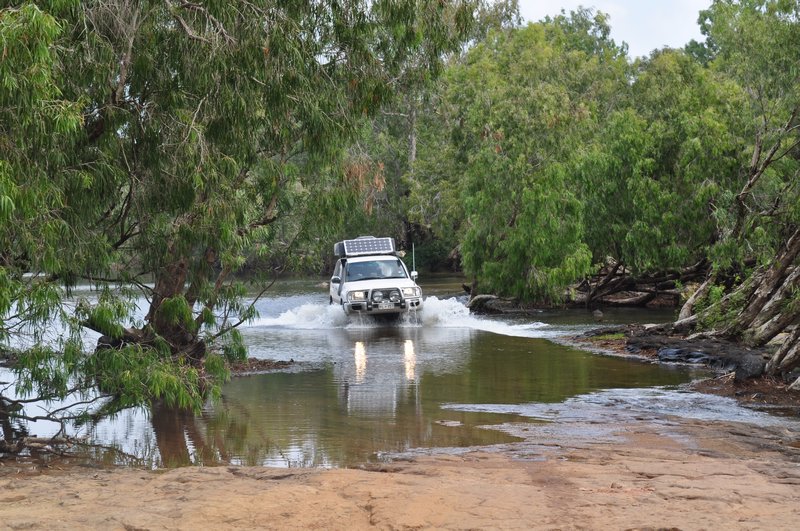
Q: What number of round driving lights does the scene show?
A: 2